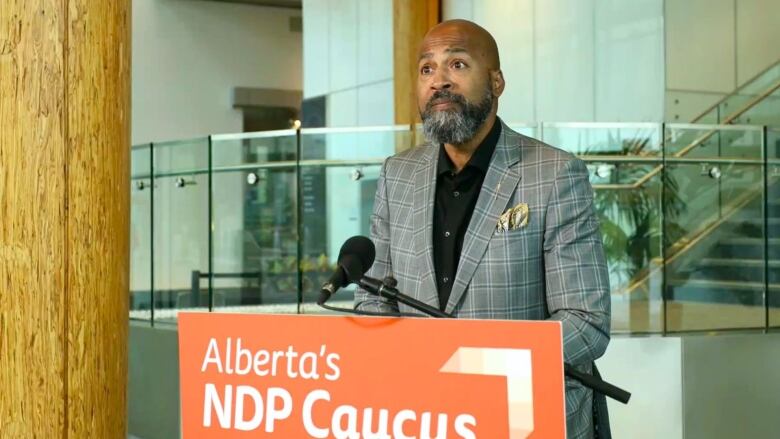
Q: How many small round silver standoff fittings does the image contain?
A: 6